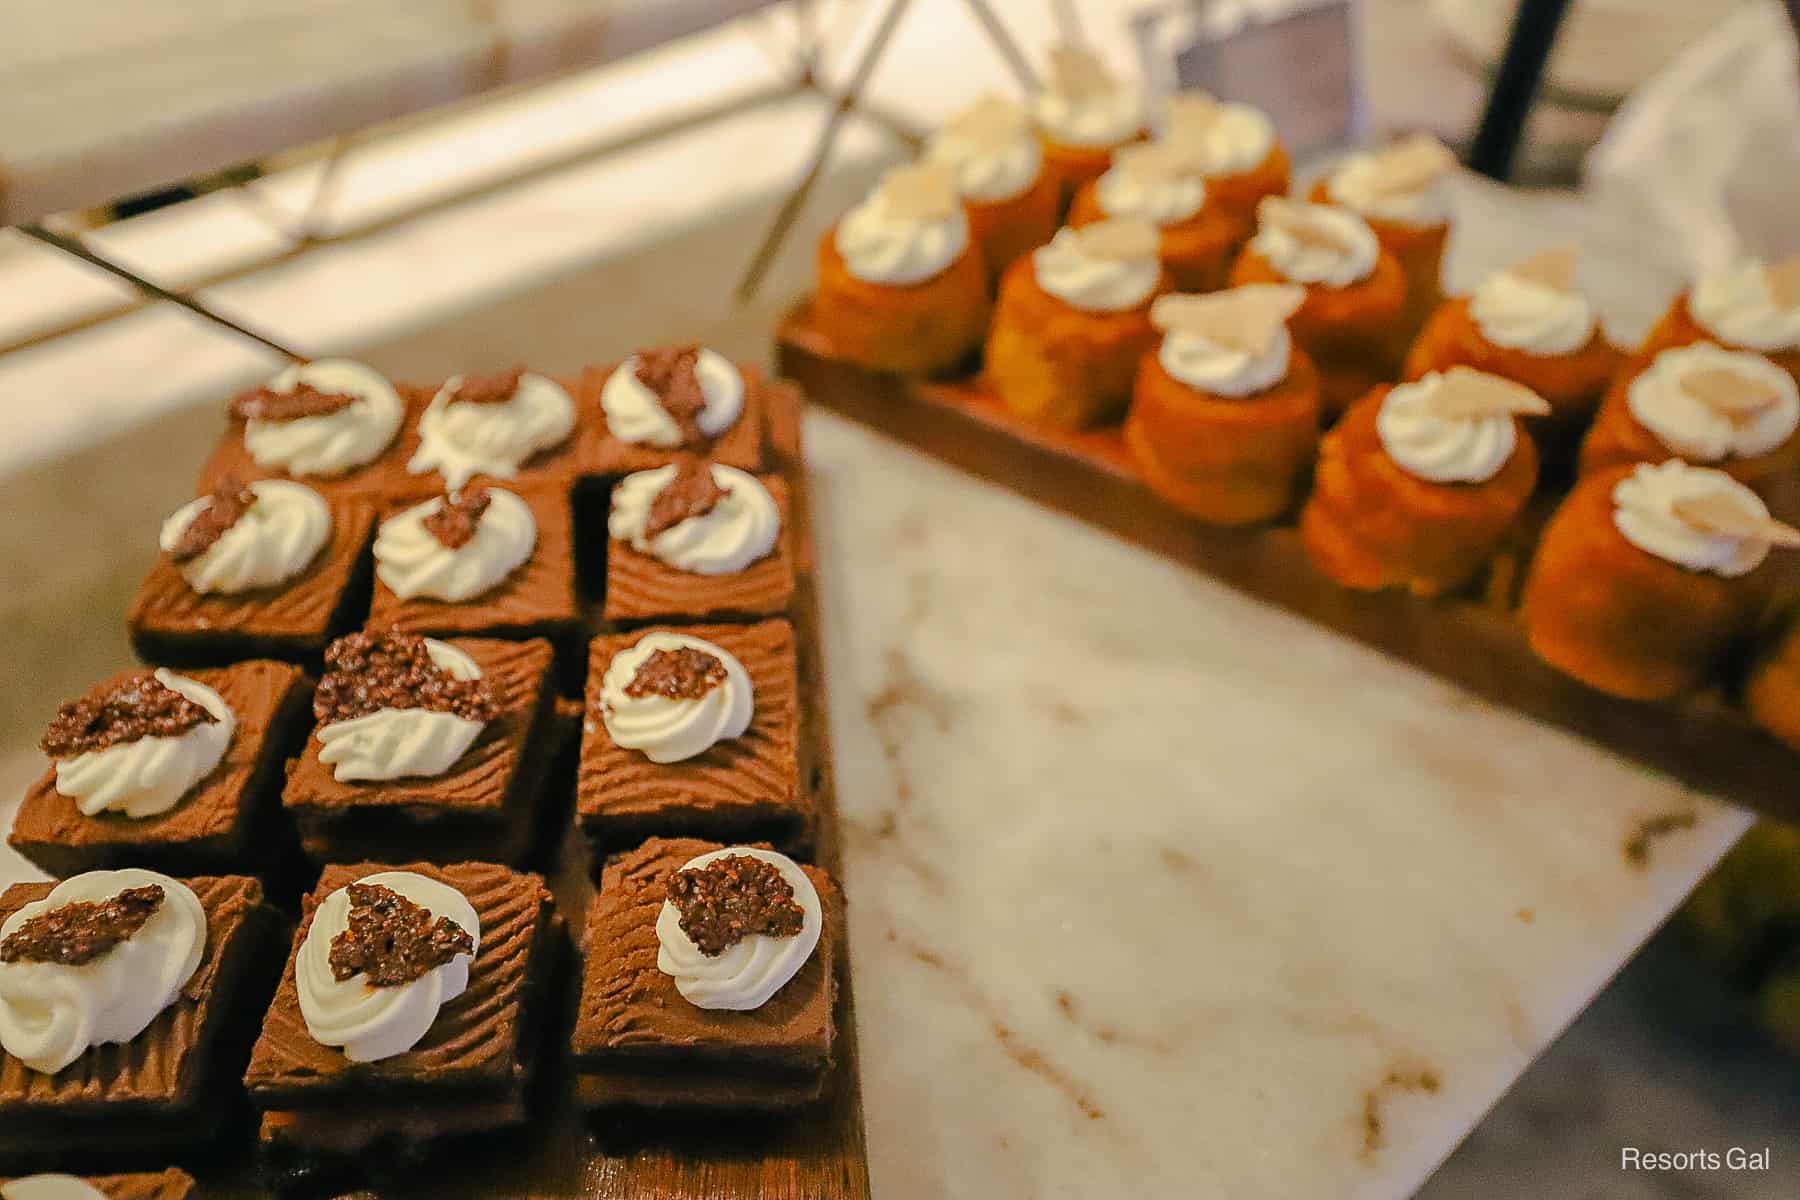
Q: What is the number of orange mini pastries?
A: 15